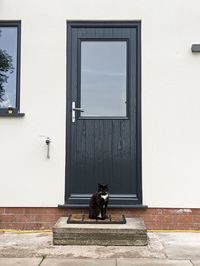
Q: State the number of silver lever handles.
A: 1